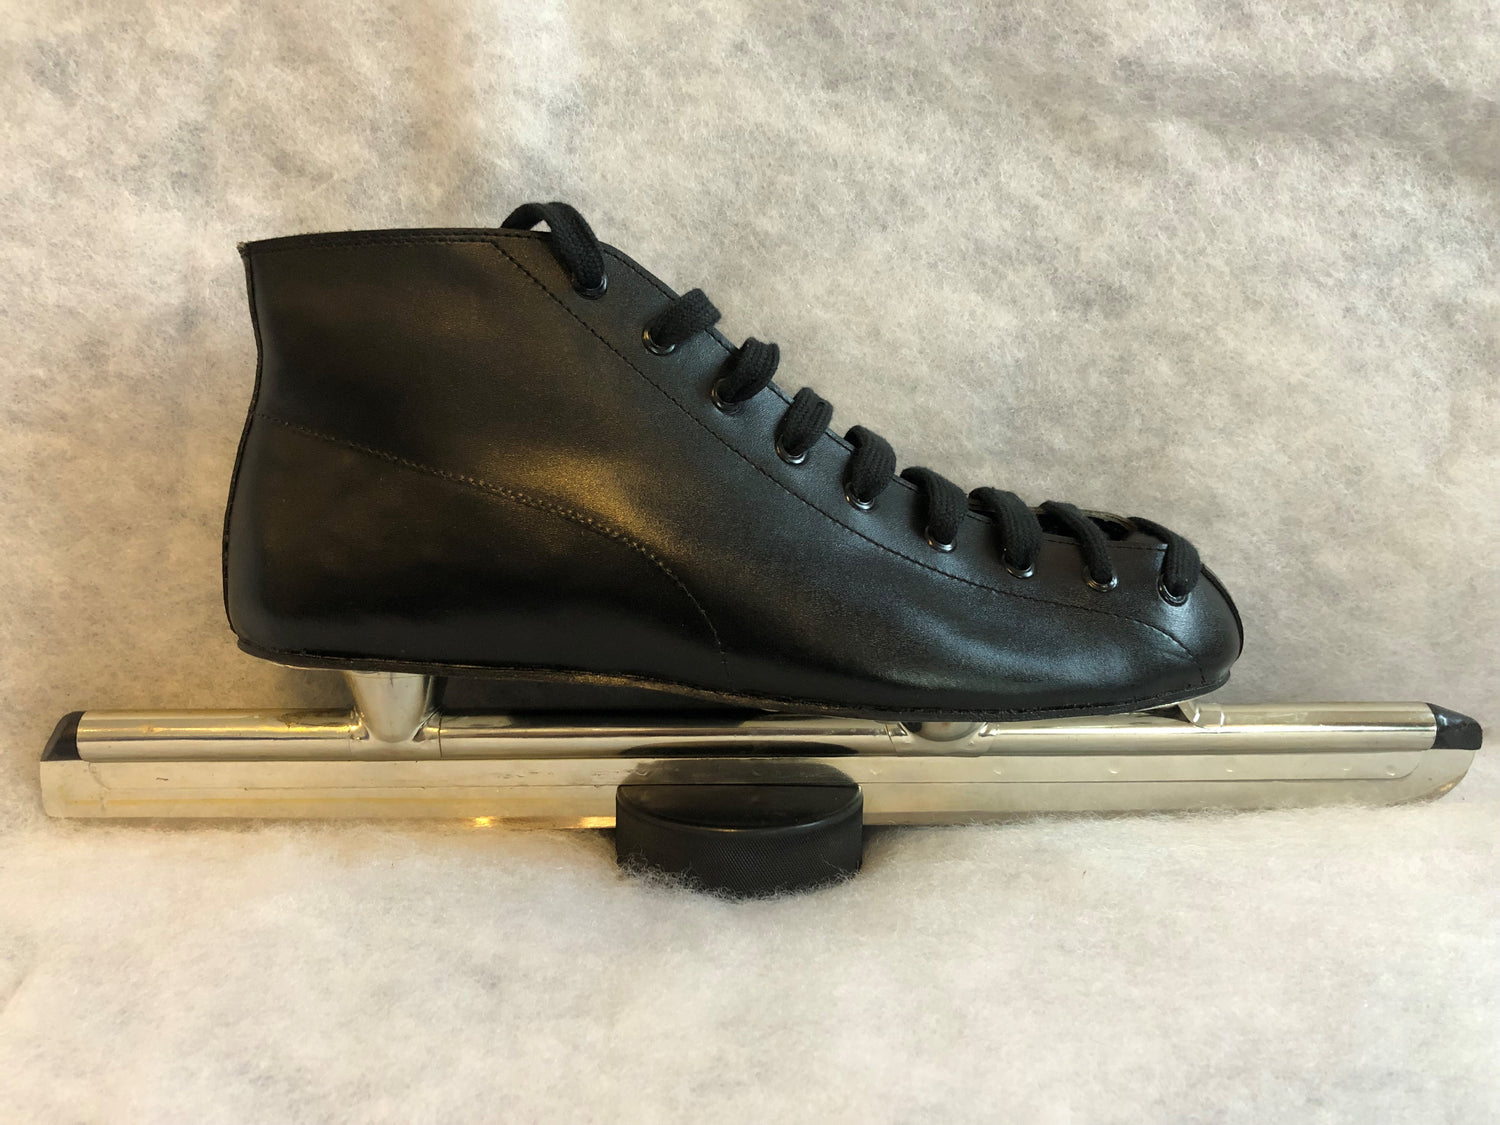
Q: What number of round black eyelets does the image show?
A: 9